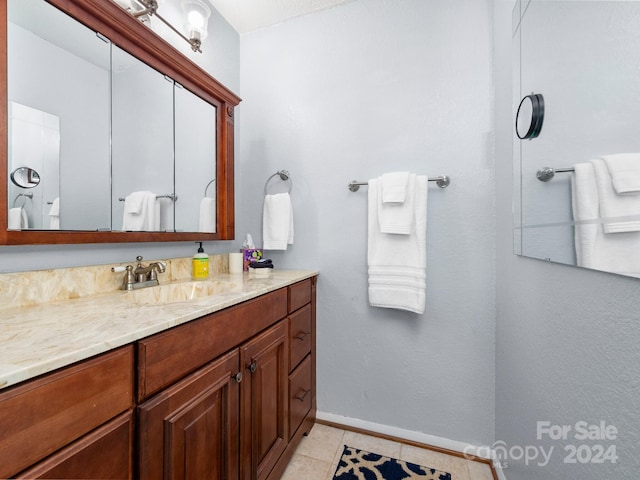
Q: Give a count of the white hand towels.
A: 2